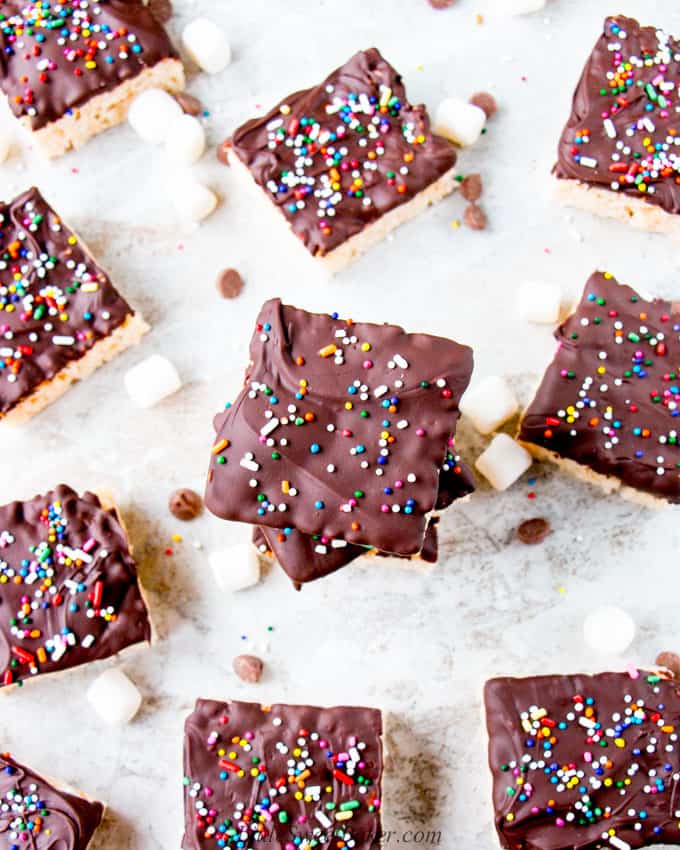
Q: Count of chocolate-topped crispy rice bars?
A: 12